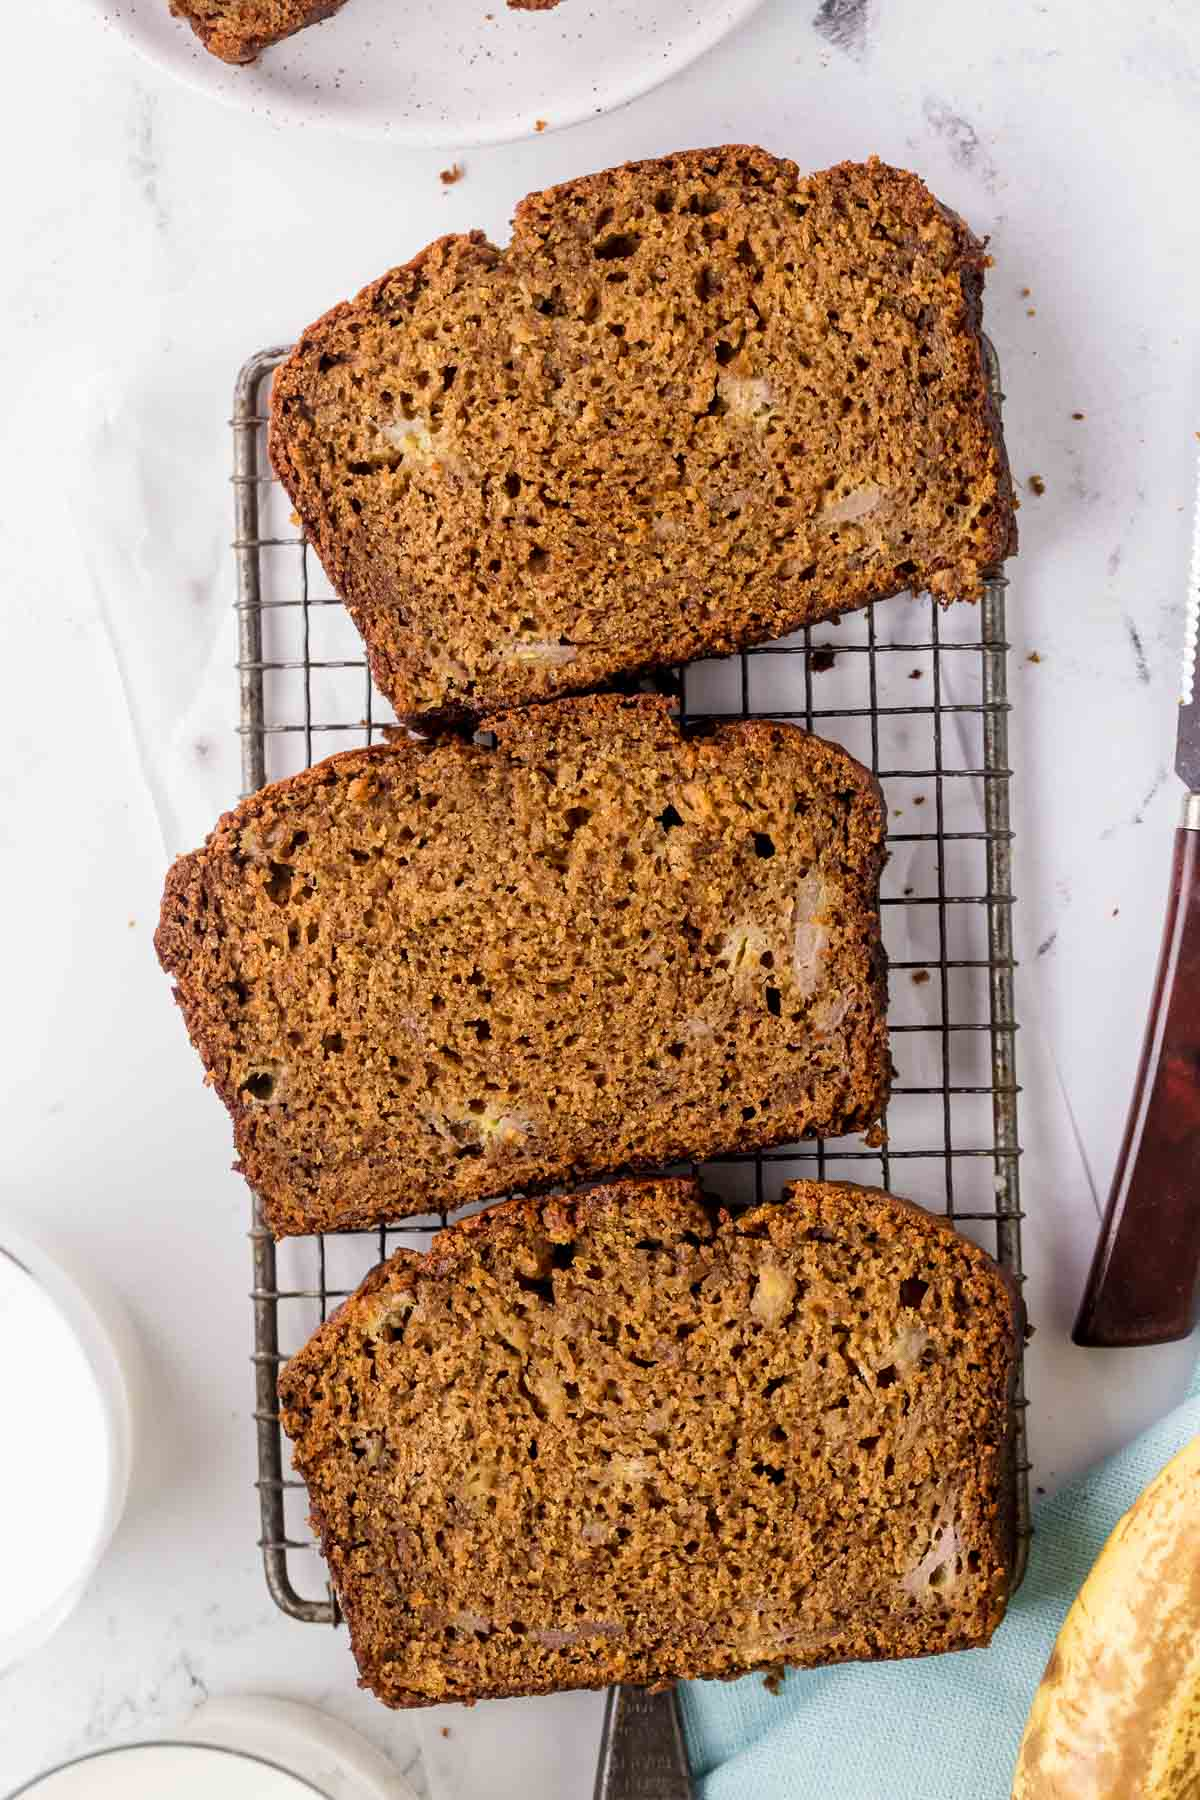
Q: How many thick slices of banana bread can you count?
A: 3